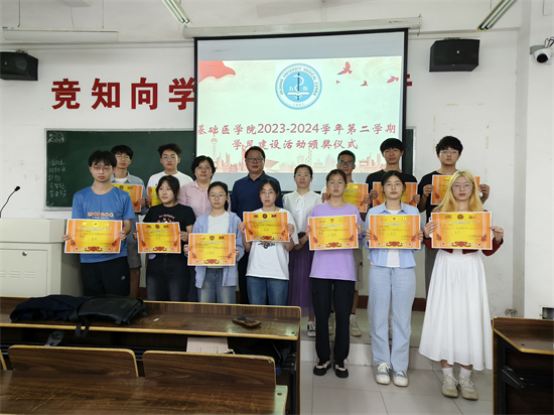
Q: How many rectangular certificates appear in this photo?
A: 12